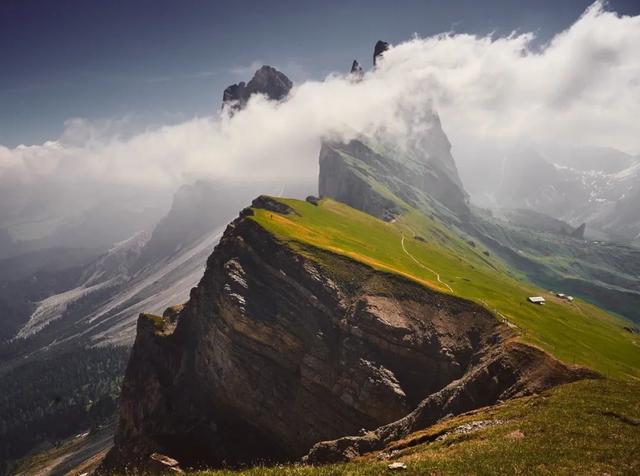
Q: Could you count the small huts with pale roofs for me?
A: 3